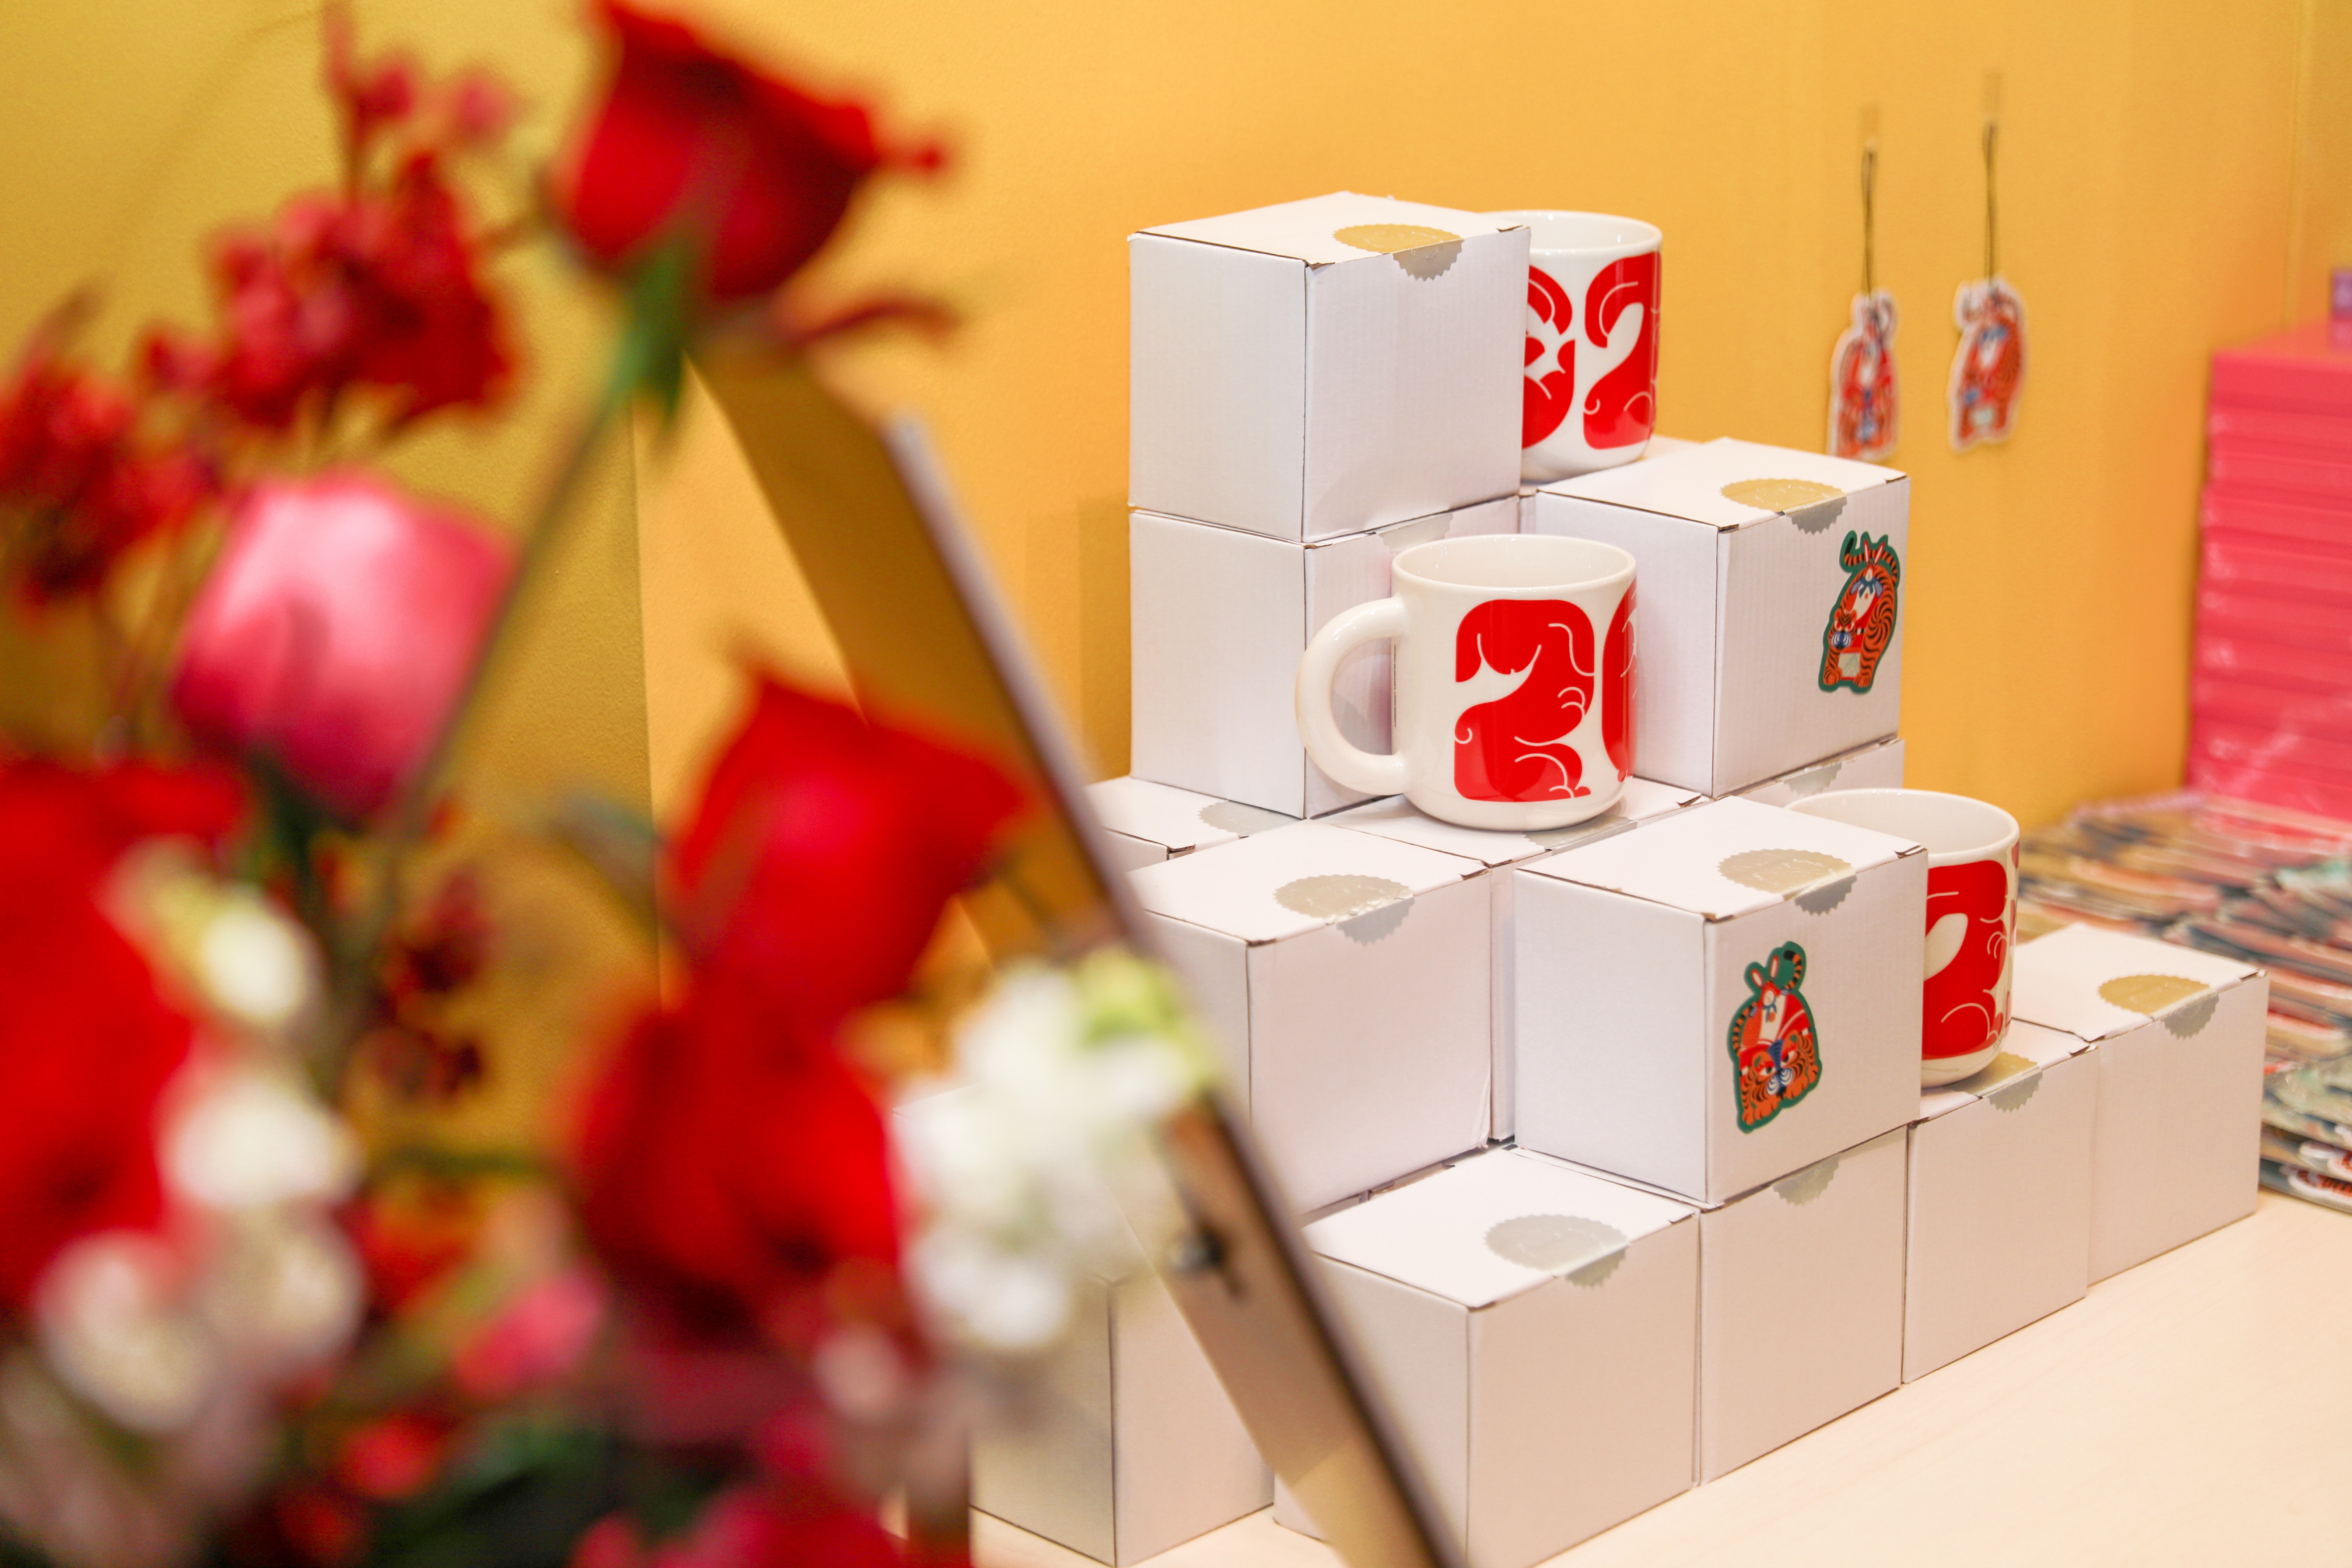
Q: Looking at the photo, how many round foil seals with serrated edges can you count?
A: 12